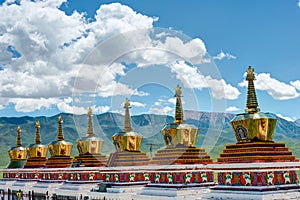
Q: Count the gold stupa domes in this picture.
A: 7